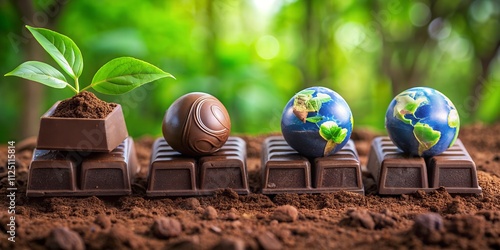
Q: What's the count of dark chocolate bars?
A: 4